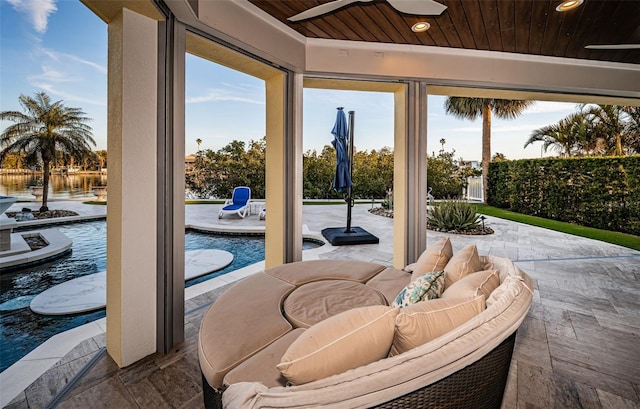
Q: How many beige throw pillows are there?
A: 5